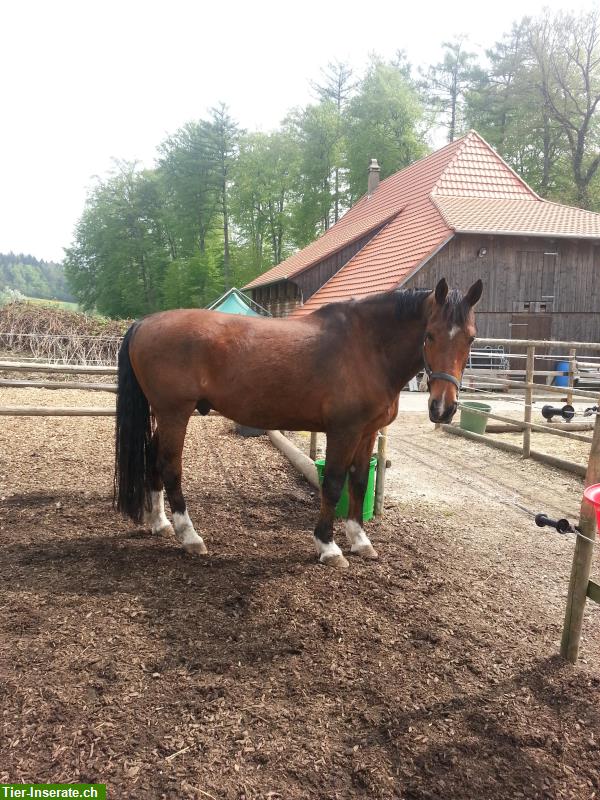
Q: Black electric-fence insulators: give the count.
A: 2